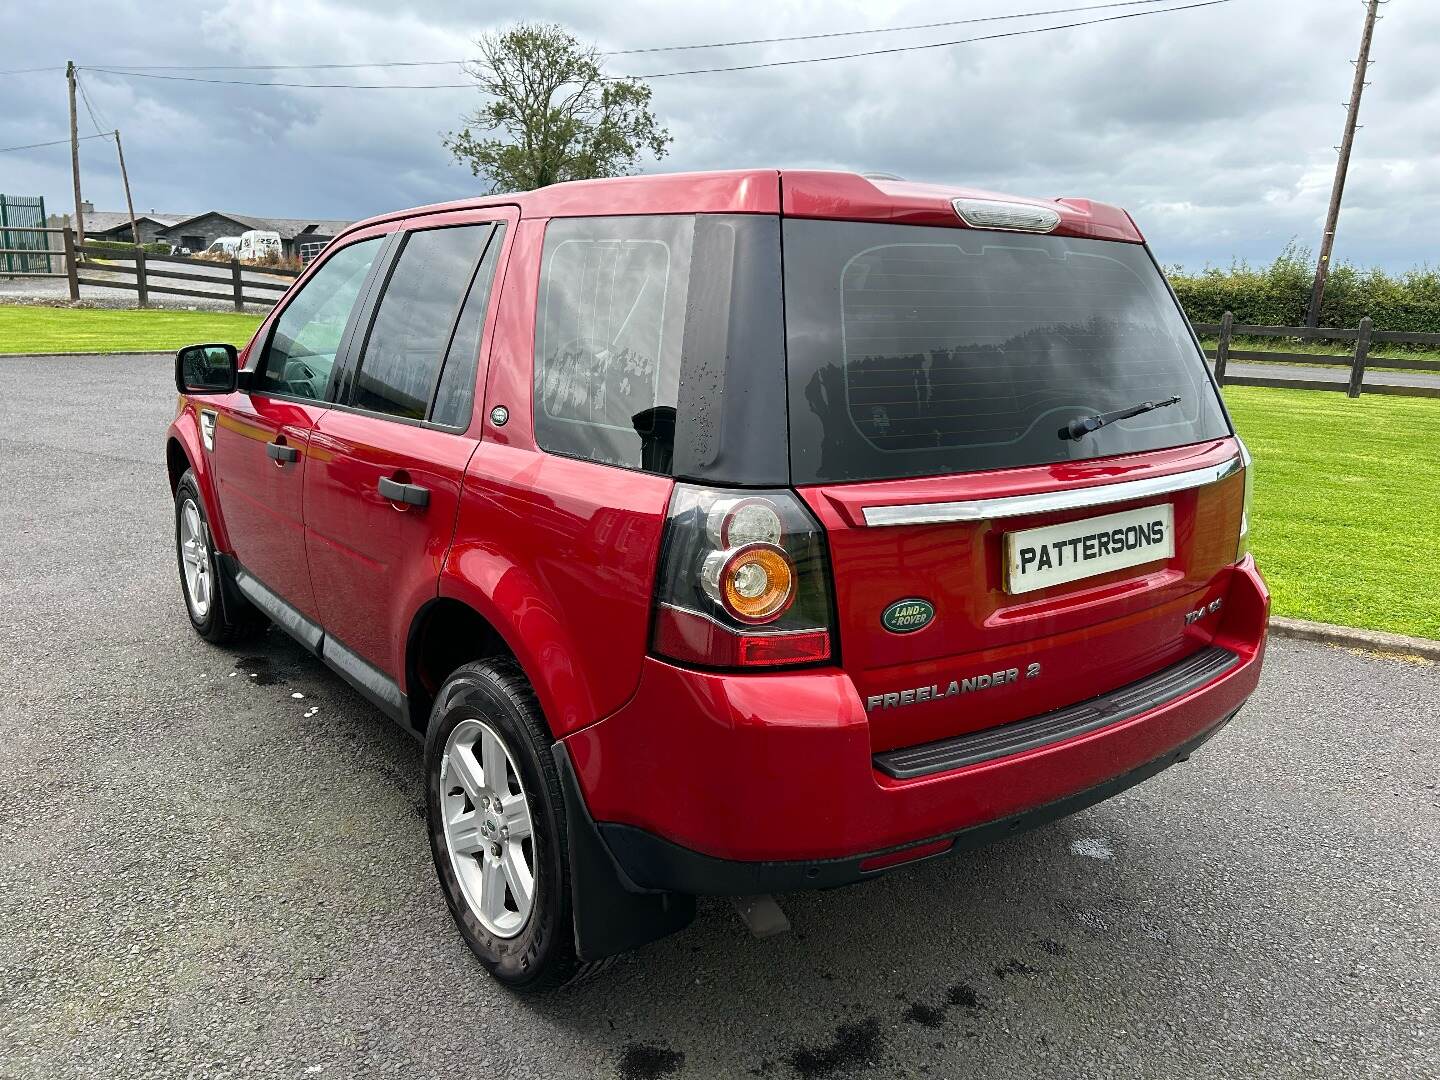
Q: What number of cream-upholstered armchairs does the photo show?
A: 0